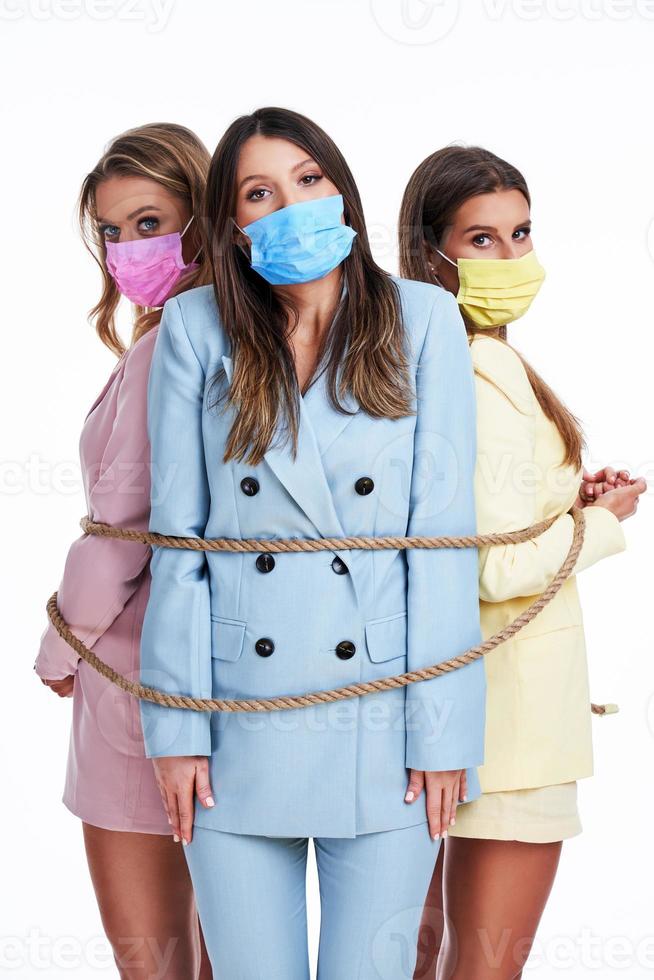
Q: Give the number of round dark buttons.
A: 6